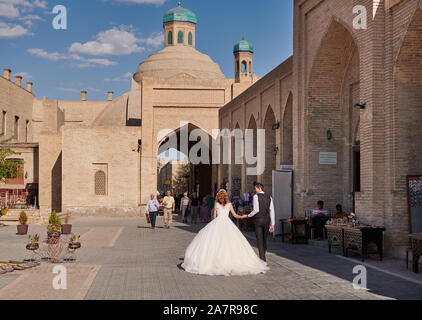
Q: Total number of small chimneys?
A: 5